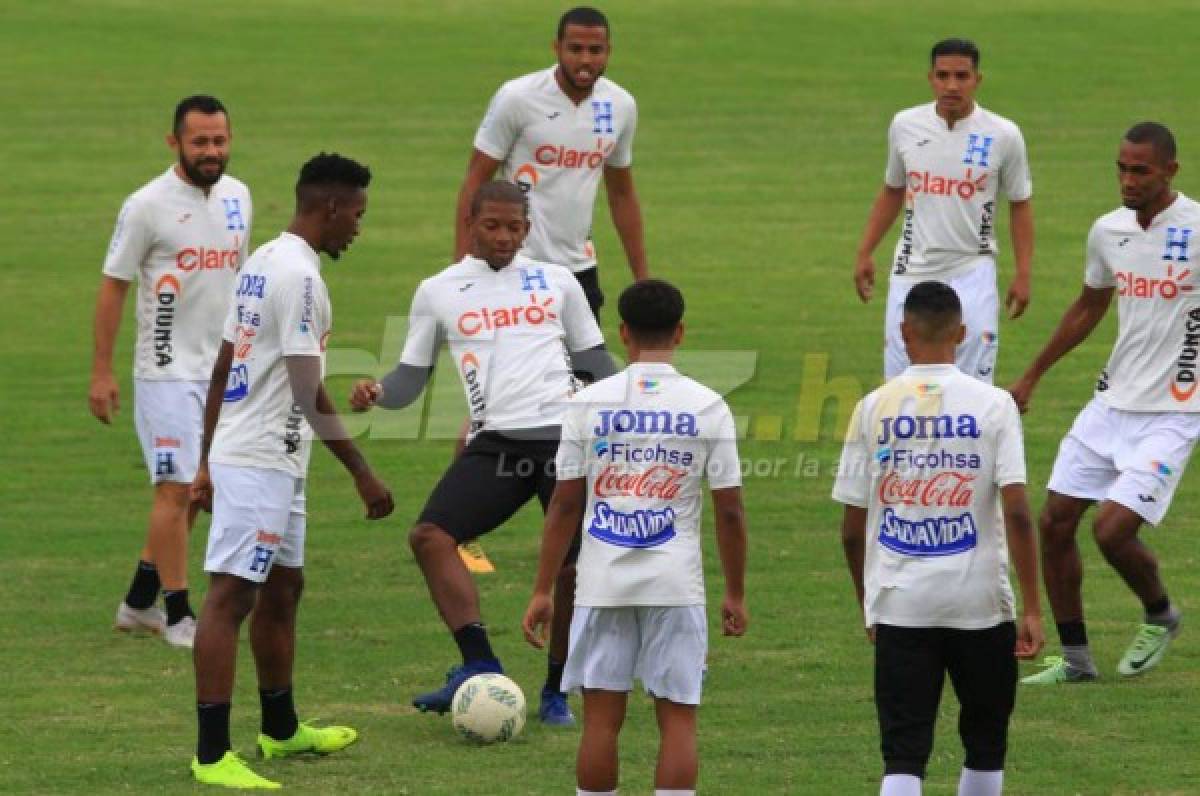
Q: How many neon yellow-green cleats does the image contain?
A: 2